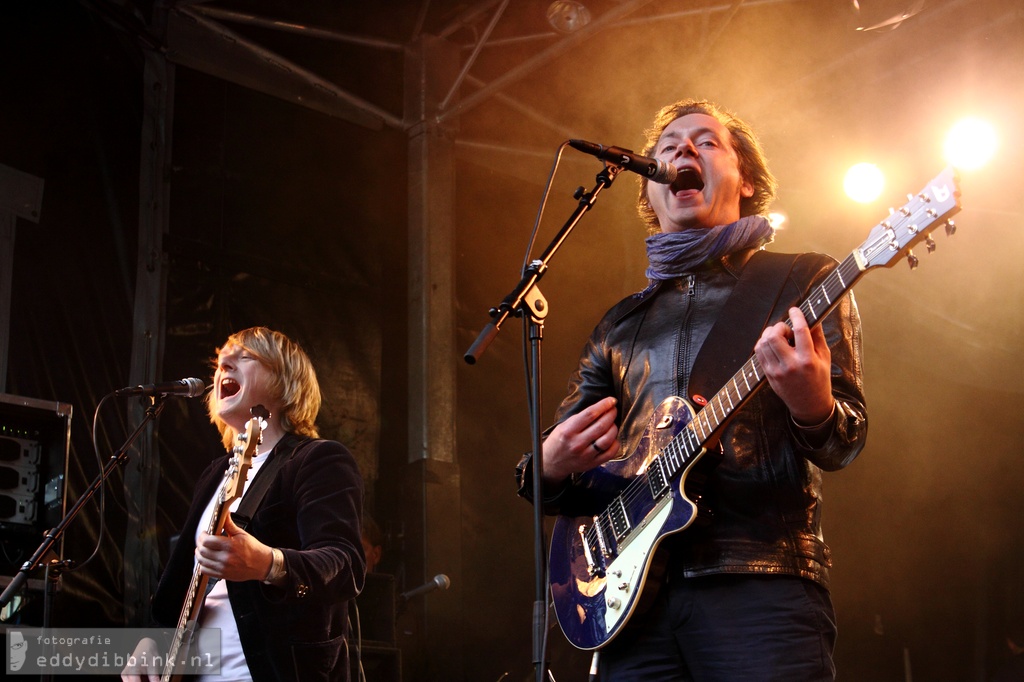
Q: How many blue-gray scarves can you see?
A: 1